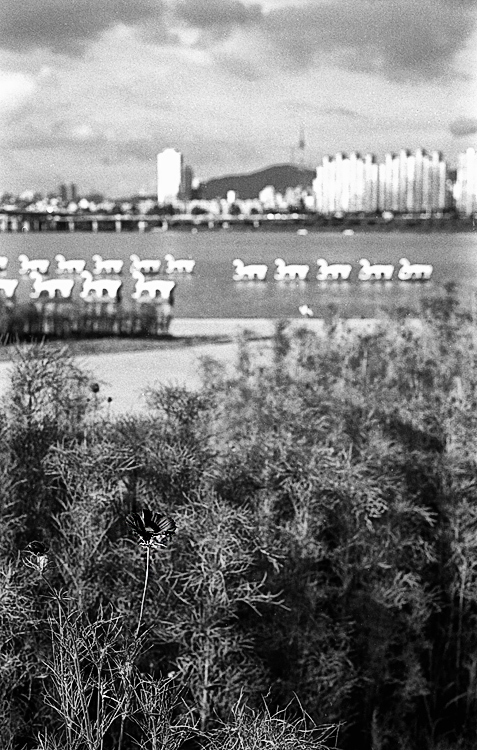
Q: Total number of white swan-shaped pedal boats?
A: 15